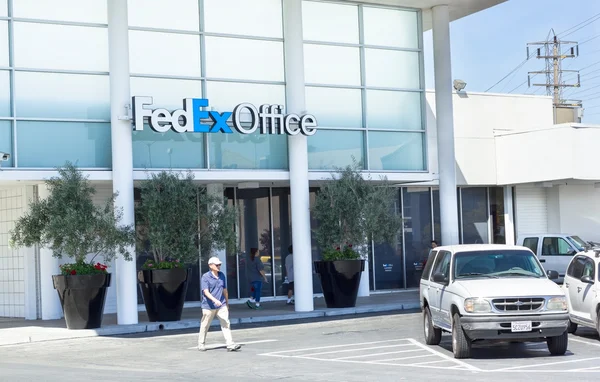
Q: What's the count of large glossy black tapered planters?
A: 3